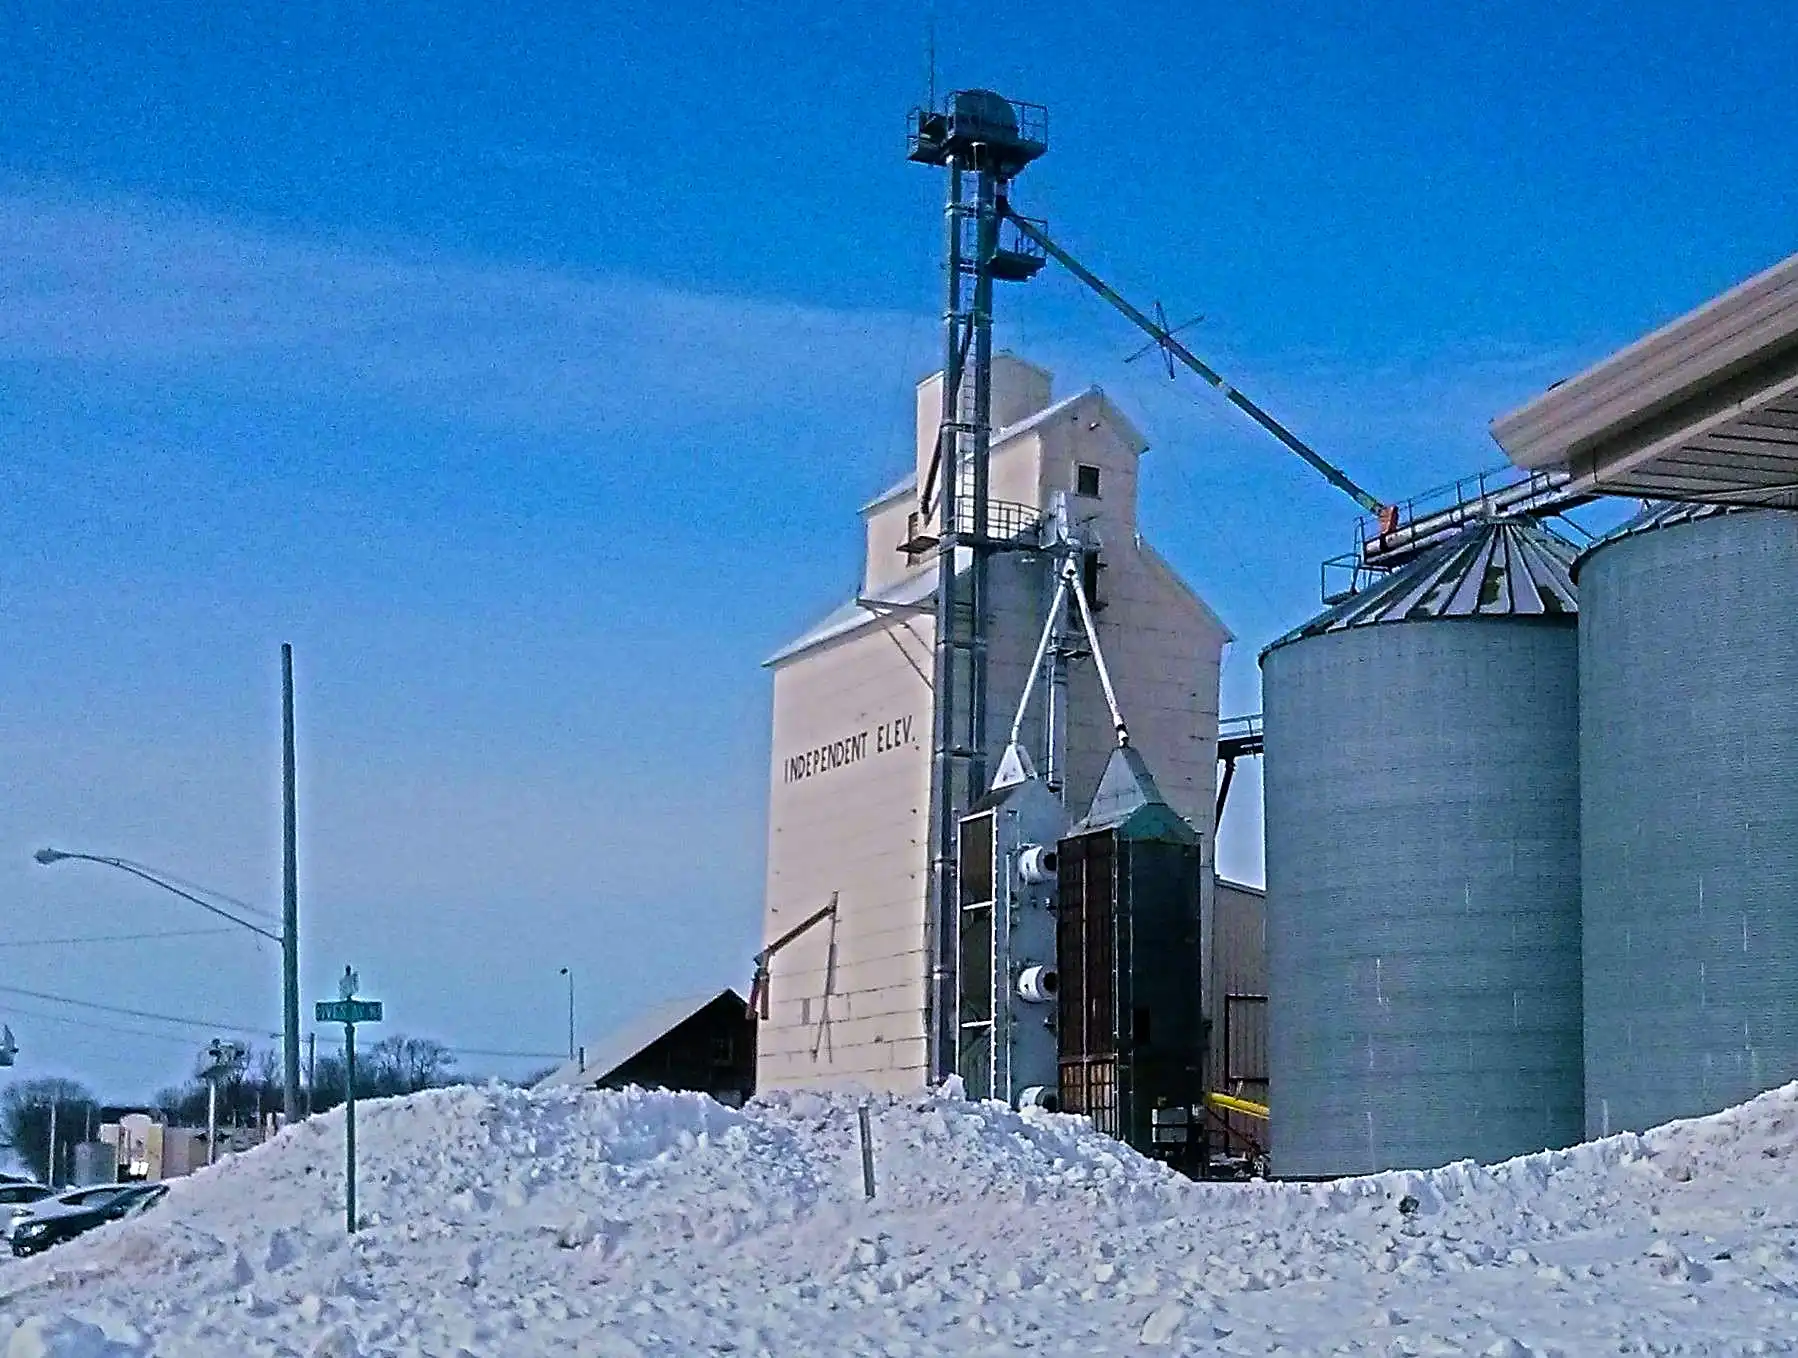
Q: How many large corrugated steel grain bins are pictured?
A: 2